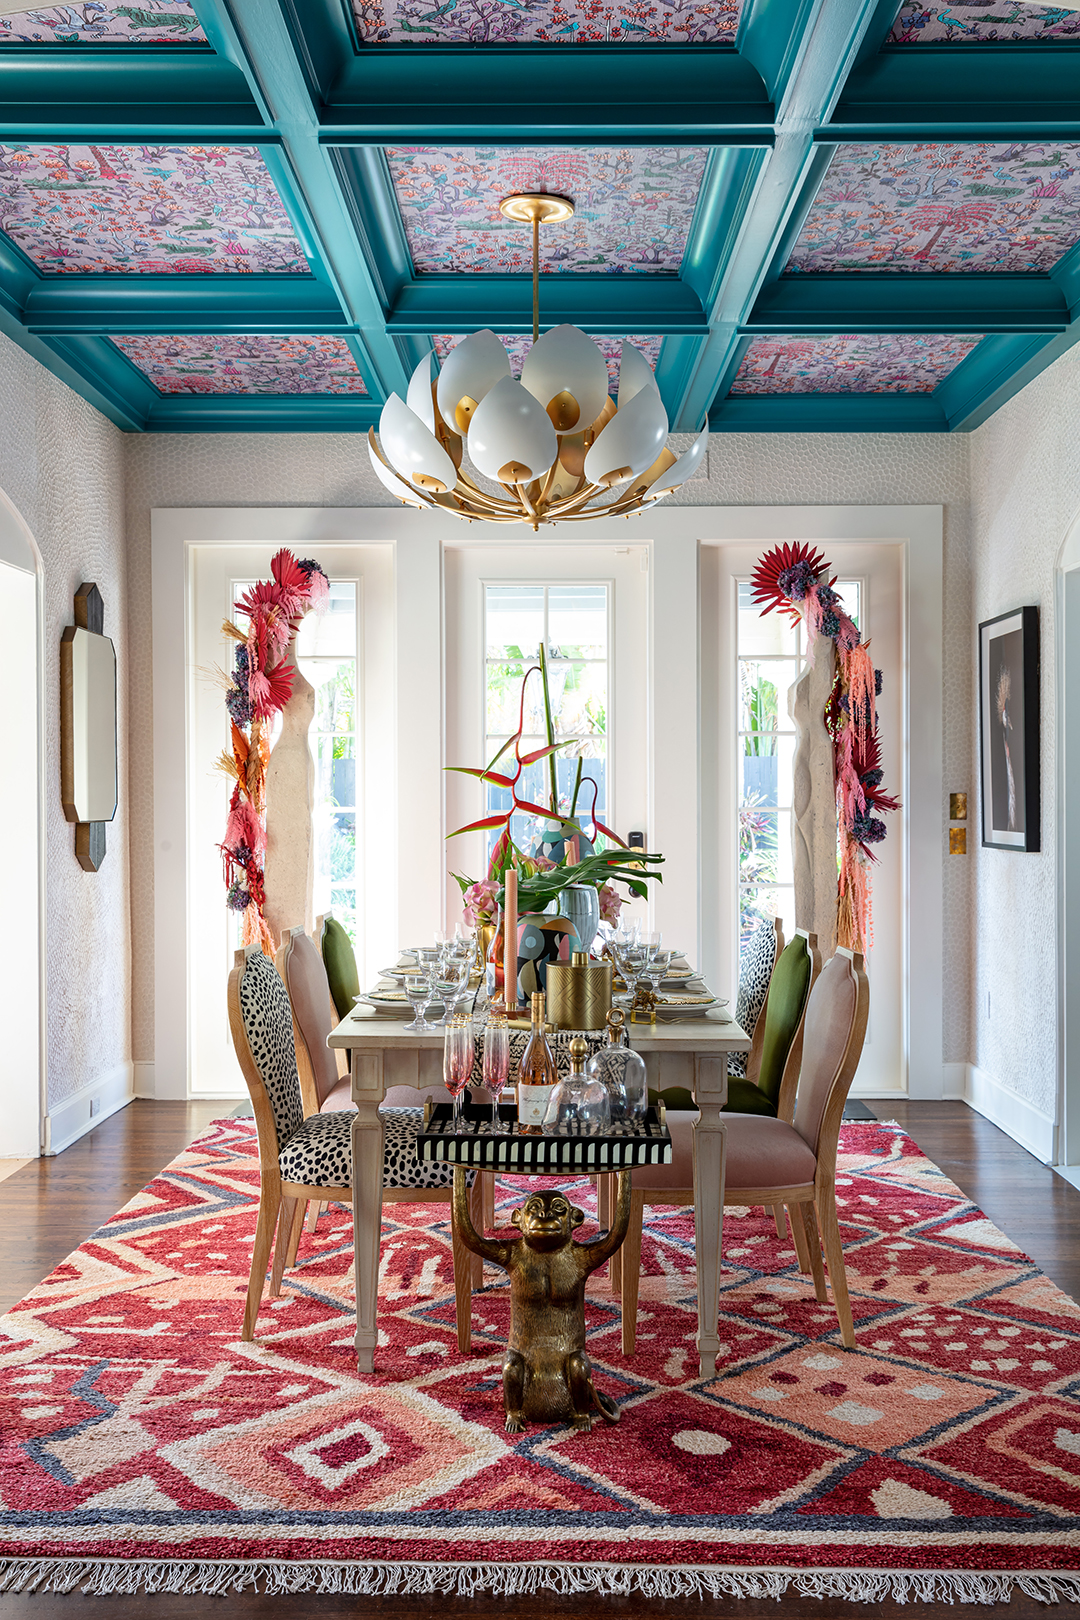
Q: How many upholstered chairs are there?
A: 6